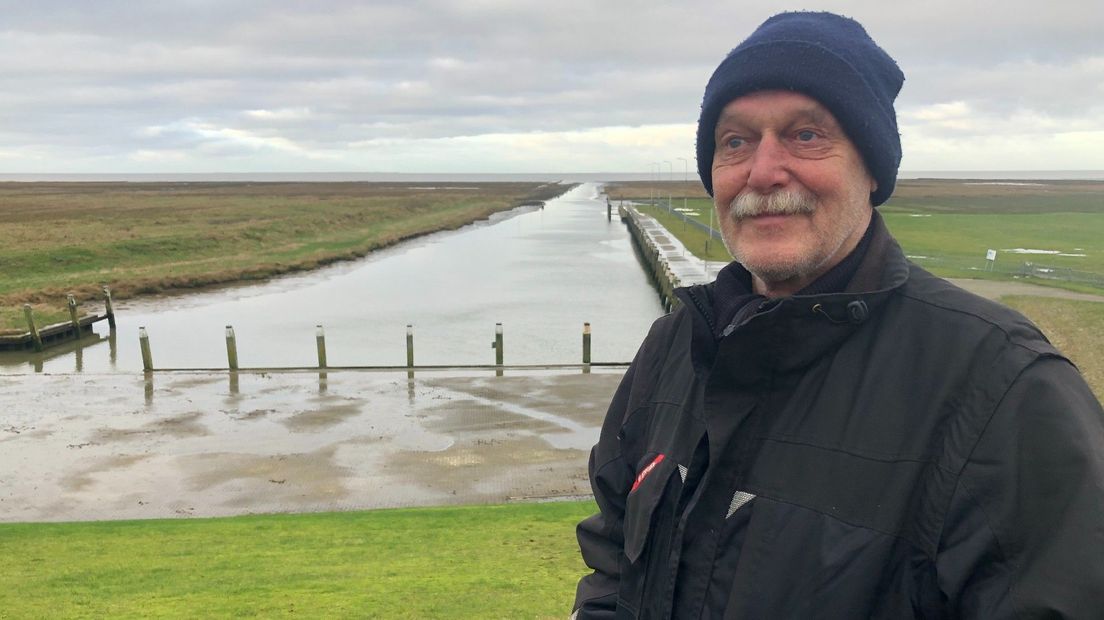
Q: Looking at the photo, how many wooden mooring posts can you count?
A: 9